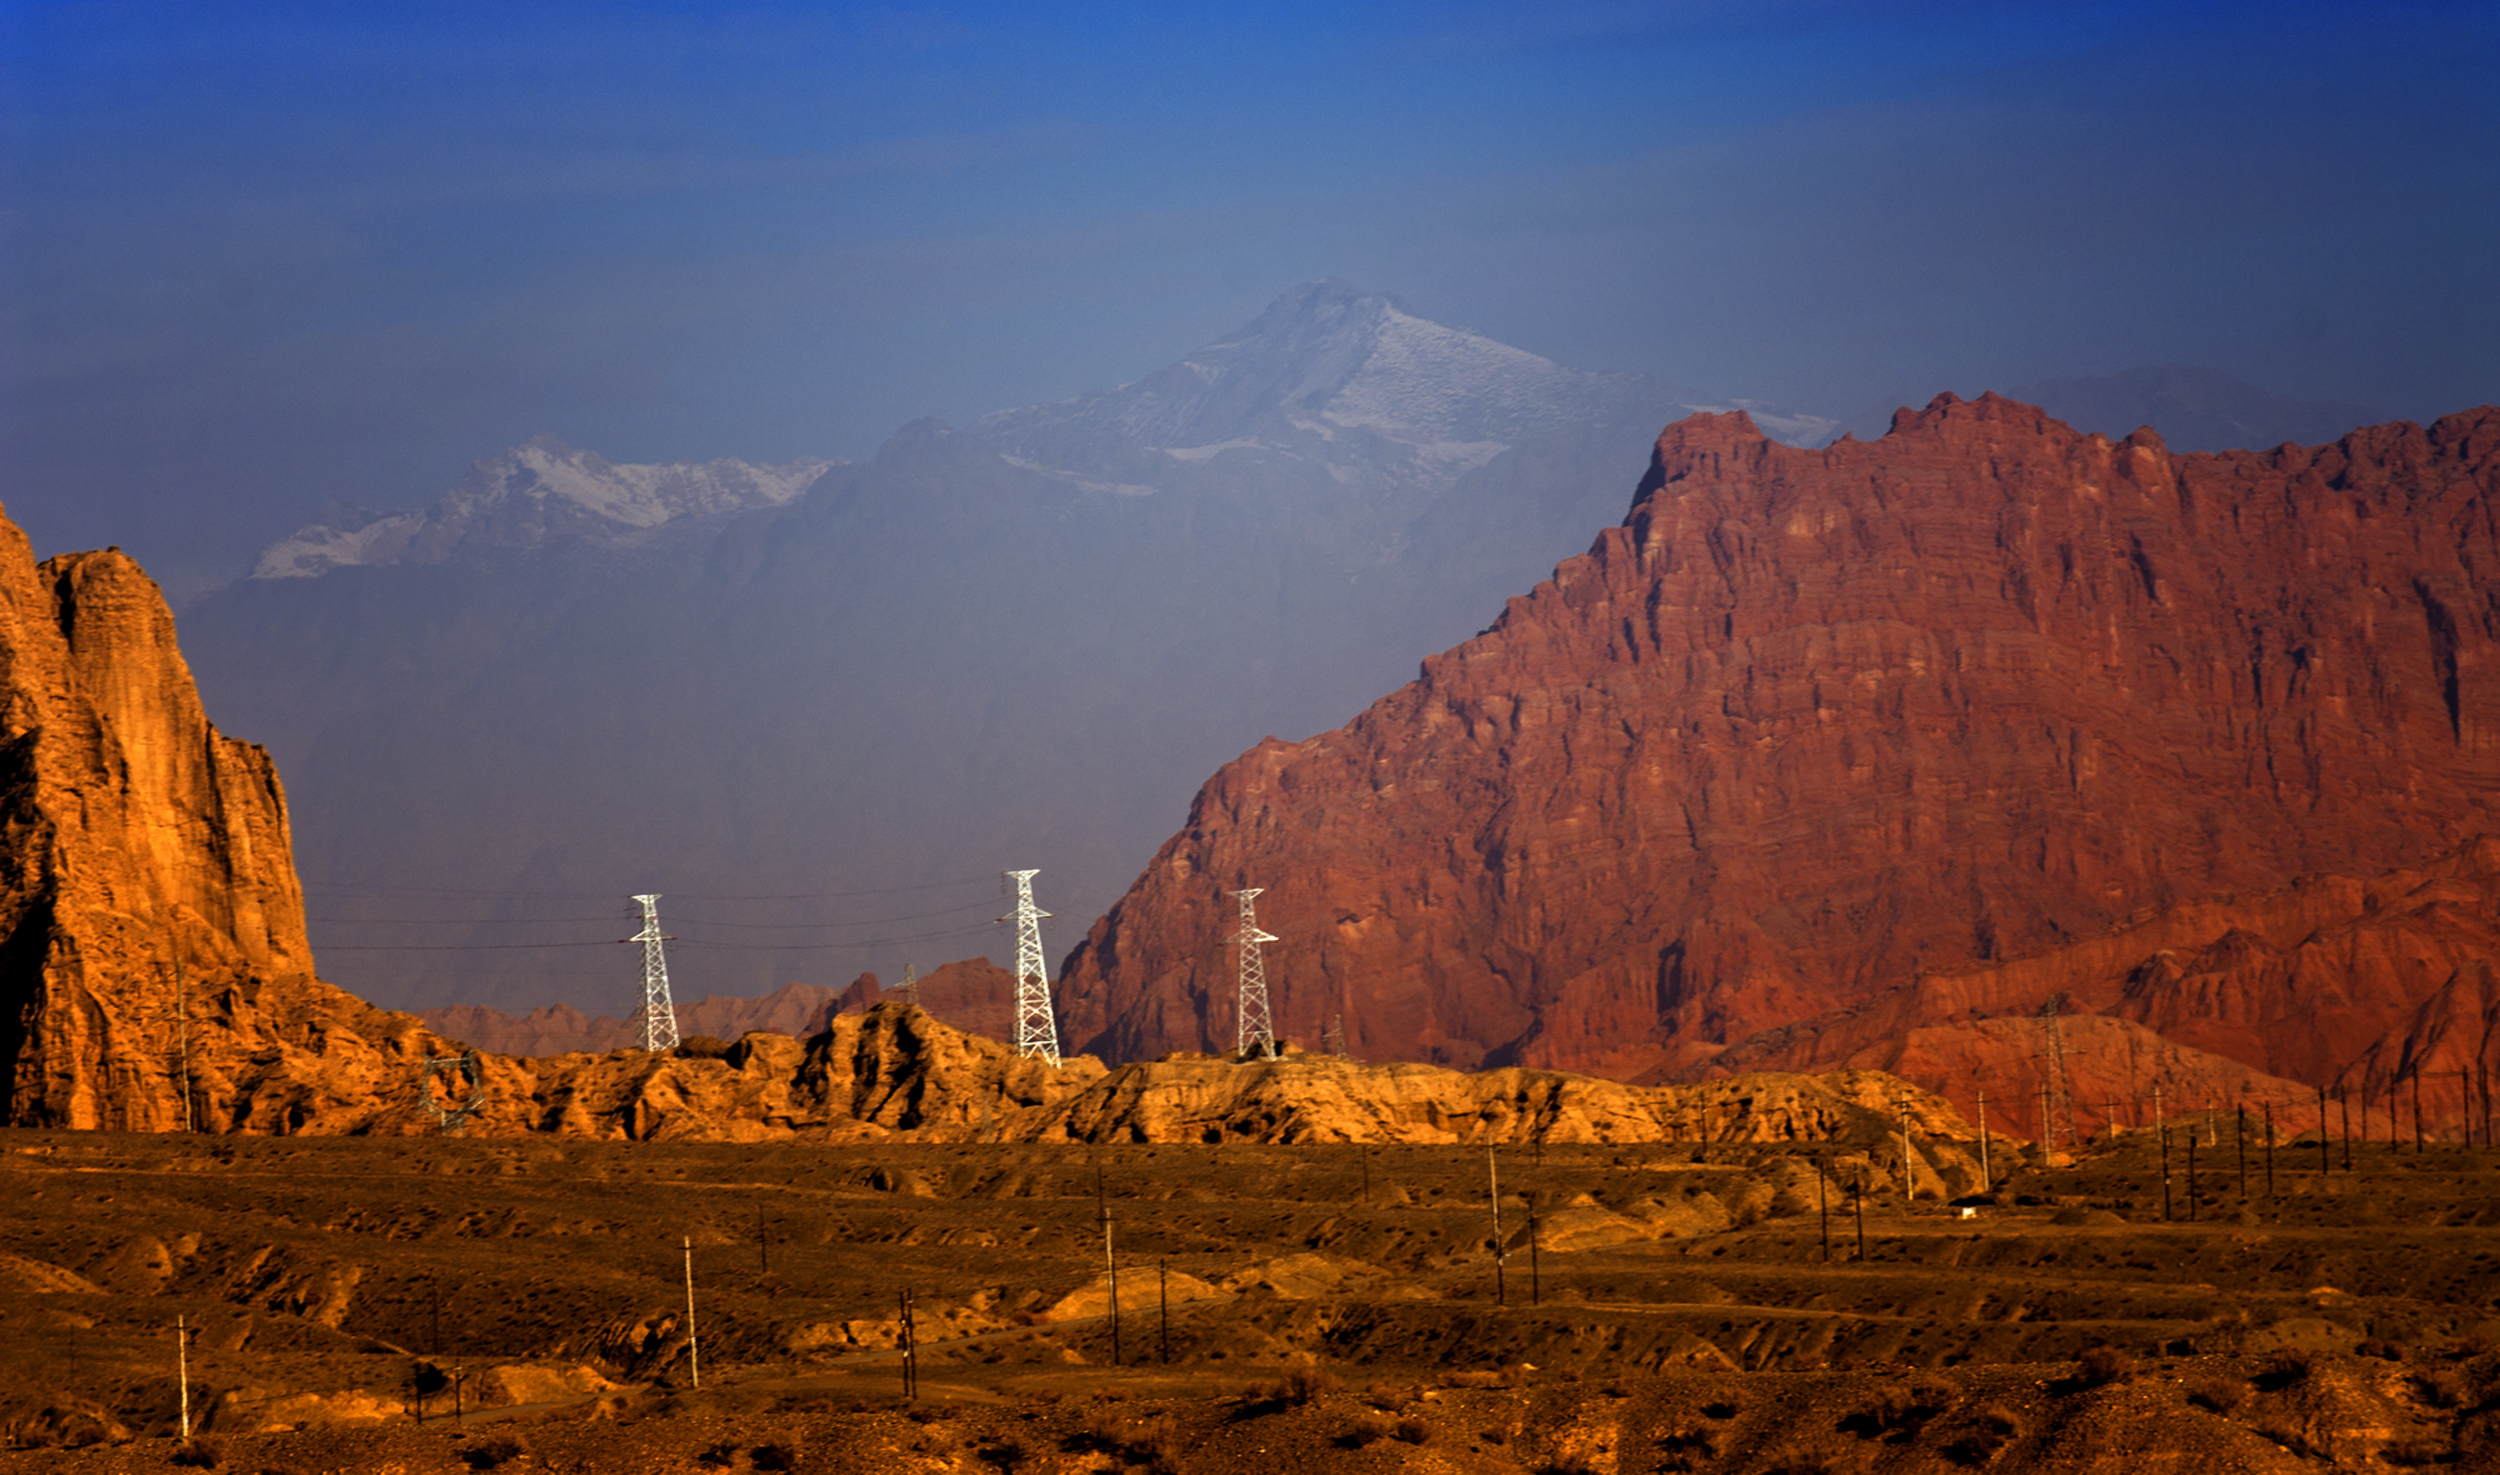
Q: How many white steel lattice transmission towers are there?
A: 3